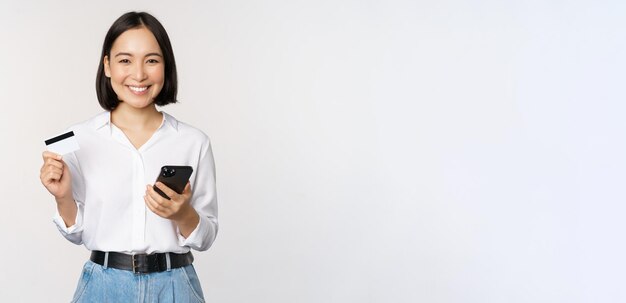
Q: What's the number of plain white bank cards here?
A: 1